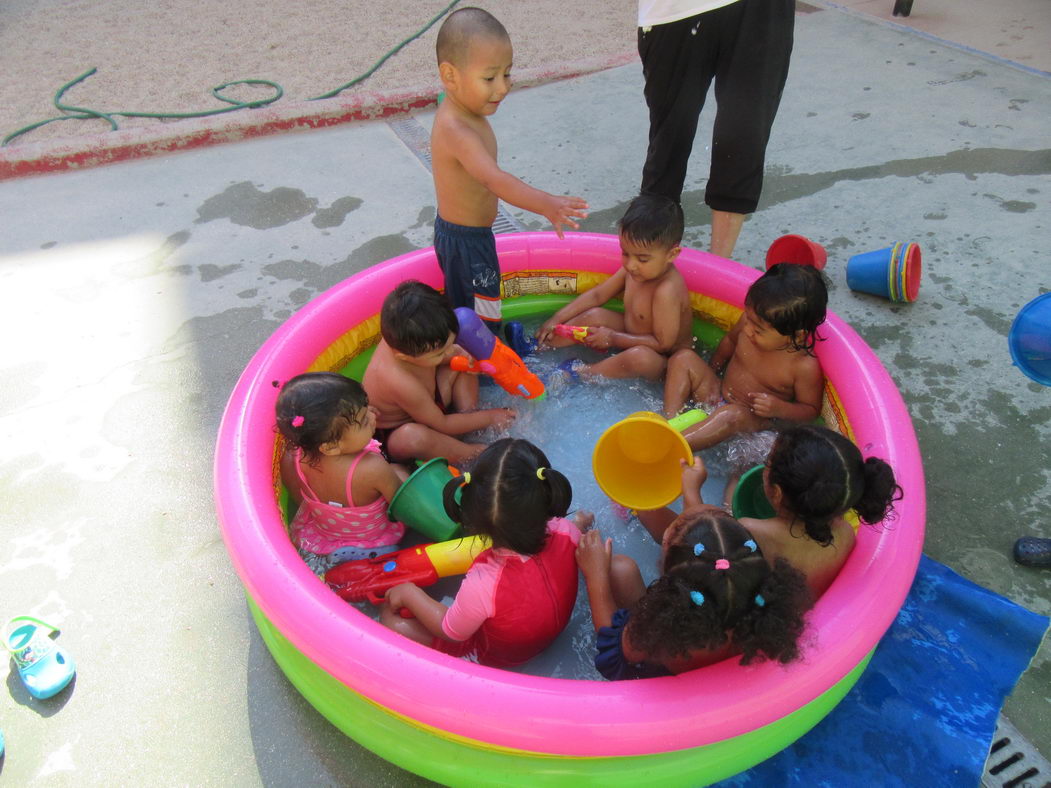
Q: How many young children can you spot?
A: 8